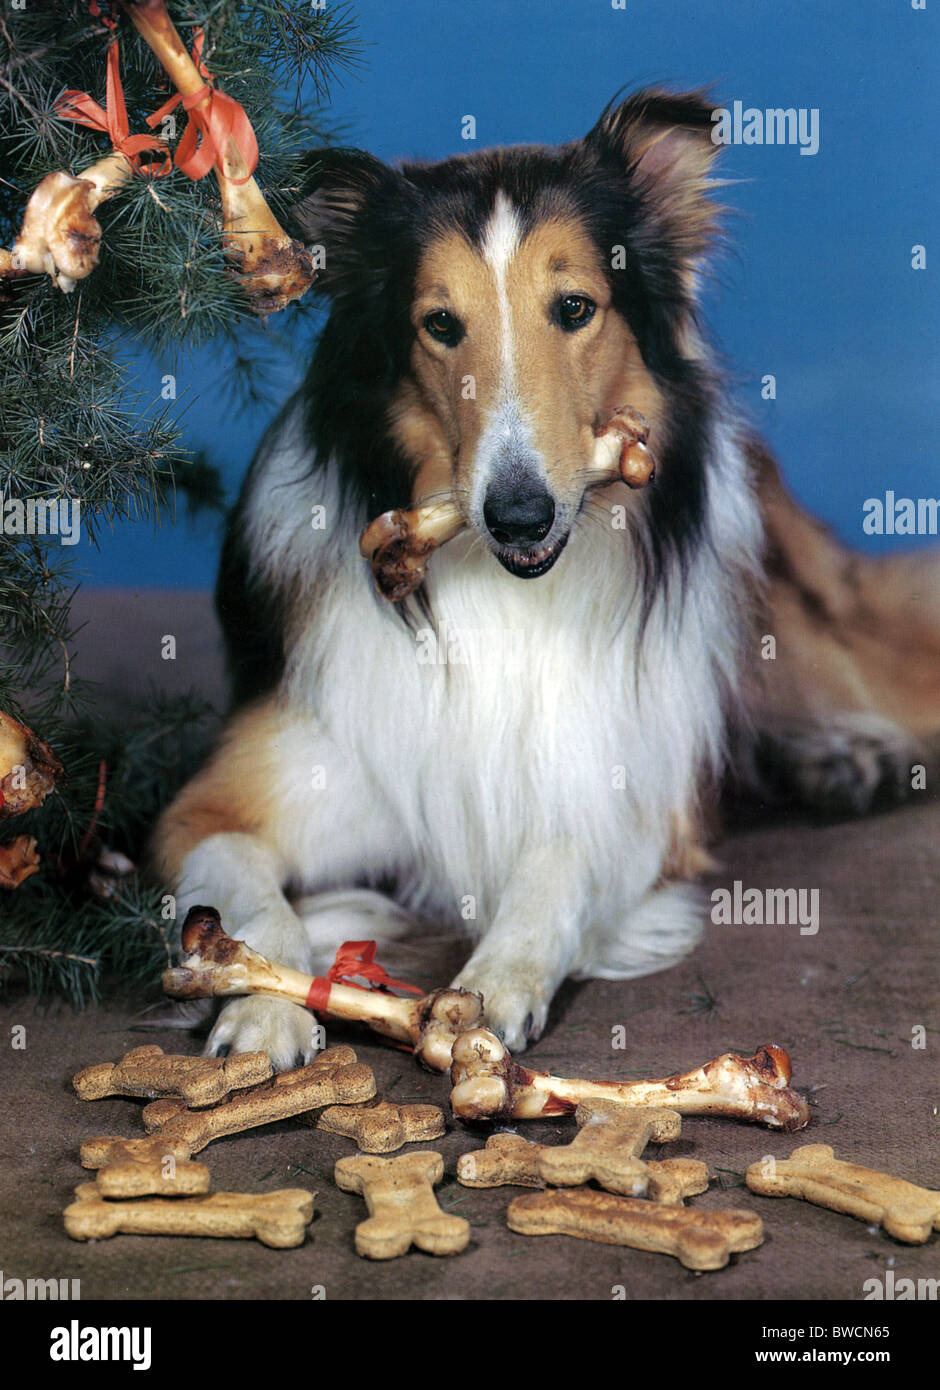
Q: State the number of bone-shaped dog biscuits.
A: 10